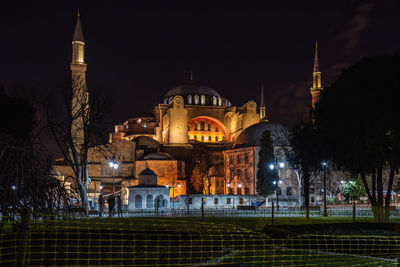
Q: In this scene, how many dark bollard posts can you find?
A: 3